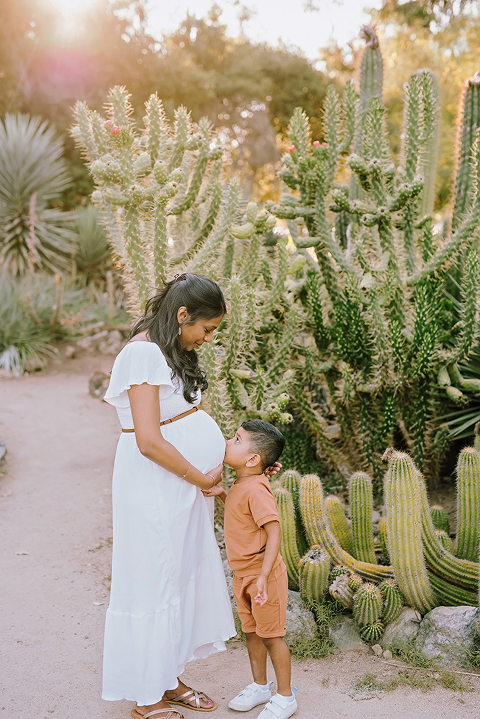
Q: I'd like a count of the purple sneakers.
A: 0